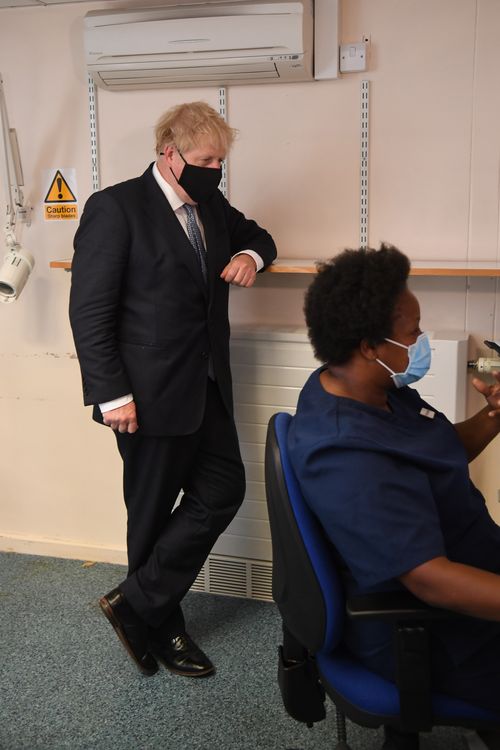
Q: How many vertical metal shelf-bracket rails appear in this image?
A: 3